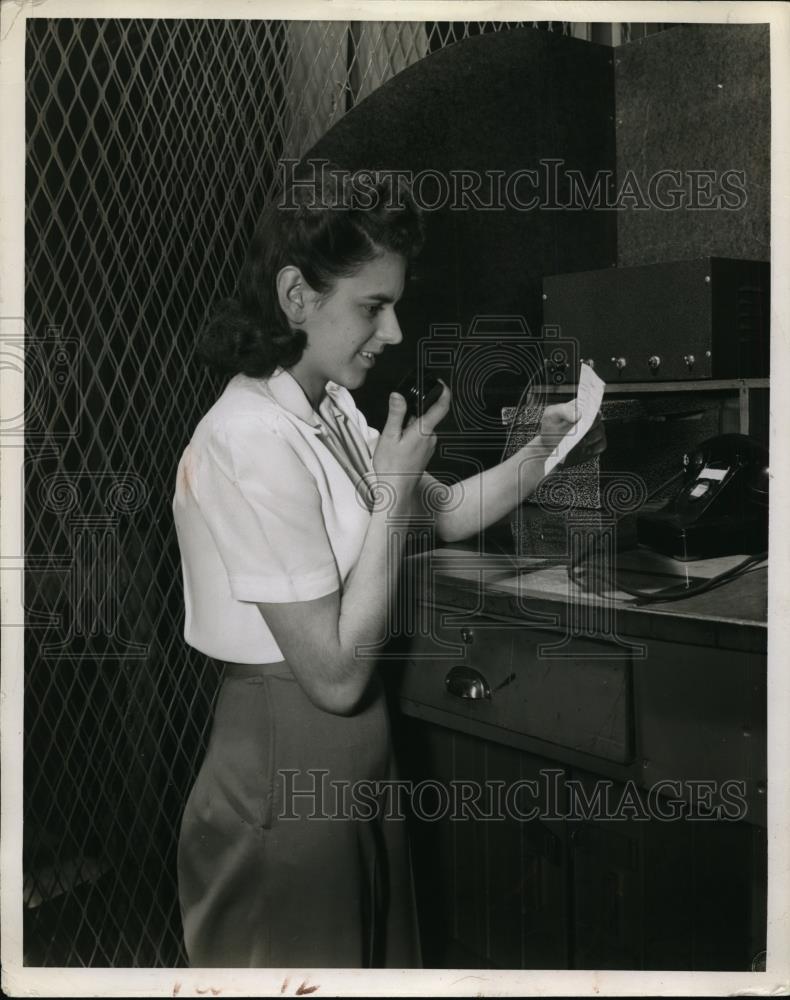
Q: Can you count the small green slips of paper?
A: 0